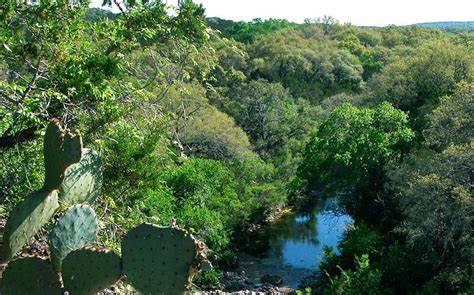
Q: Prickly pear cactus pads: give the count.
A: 7